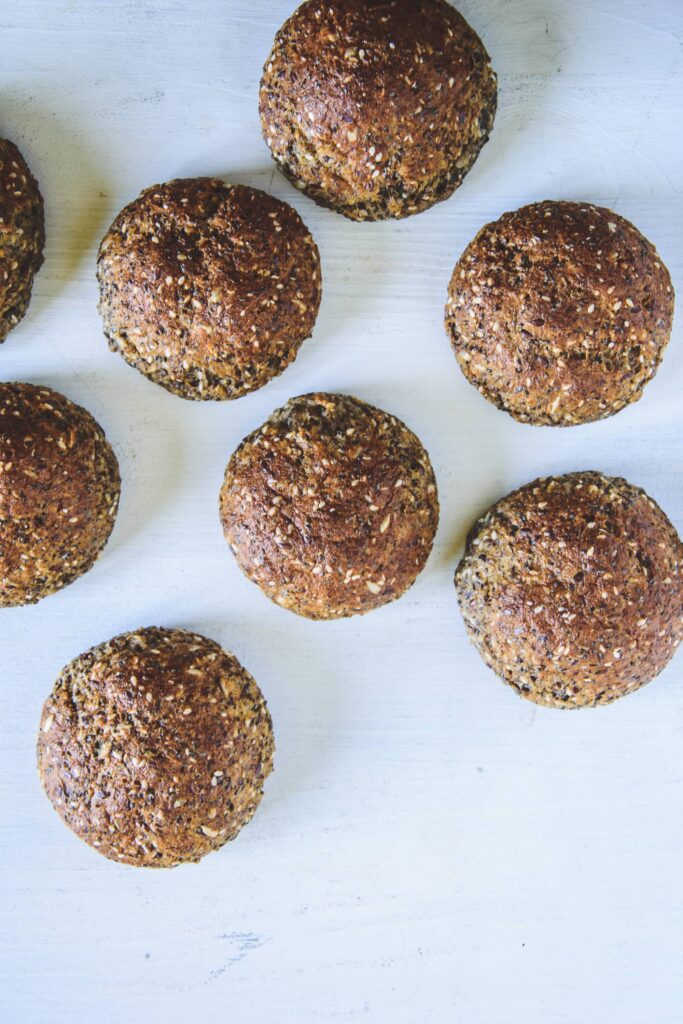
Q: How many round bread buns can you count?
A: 8